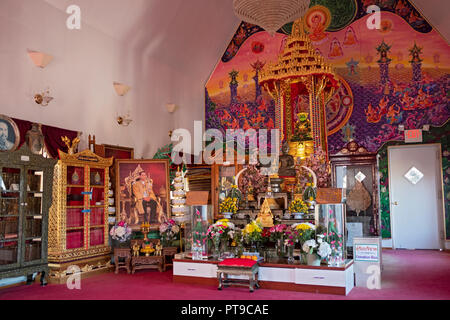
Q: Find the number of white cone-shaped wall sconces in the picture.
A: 3